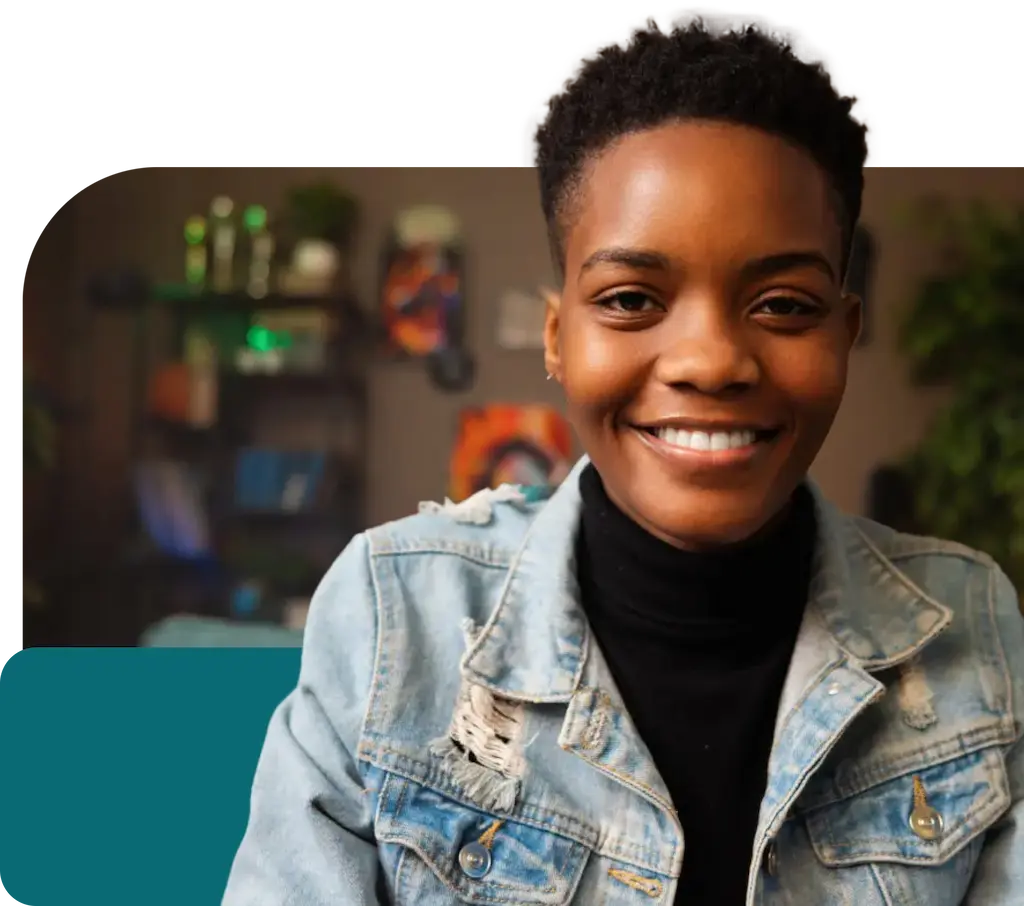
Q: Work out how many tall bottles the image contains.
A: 3